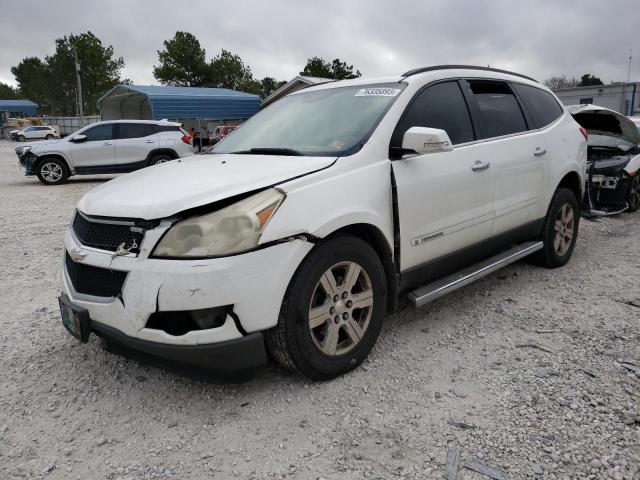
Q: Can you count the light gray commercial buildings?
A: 1